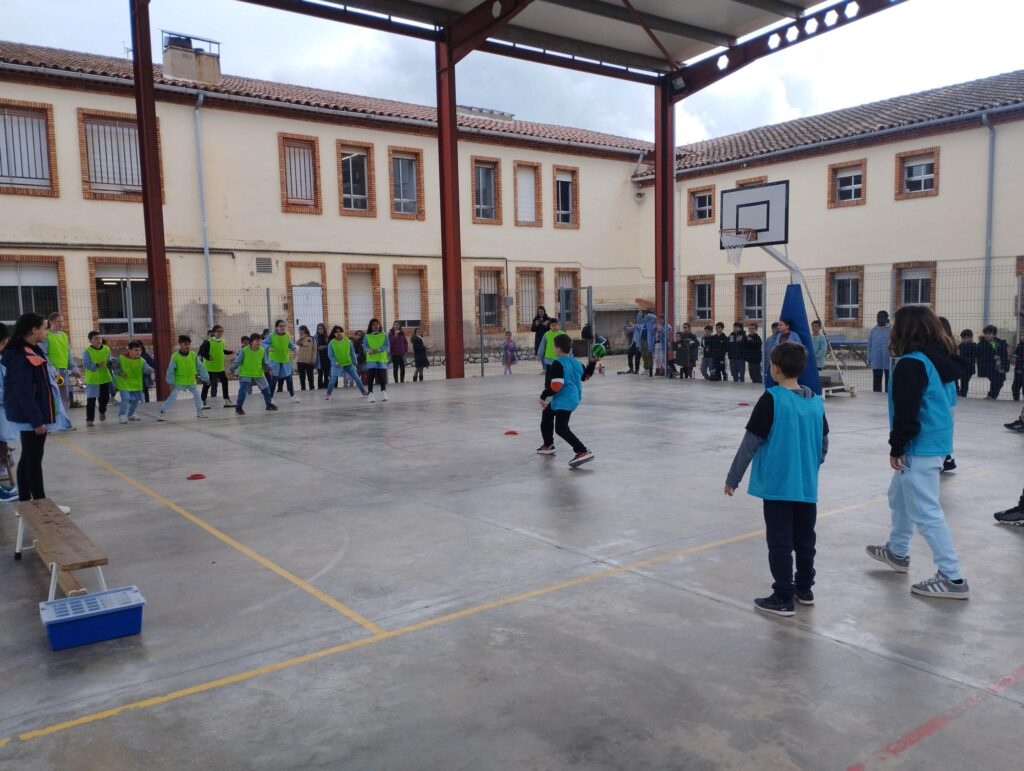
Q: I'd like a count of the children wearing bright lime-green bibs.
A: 10